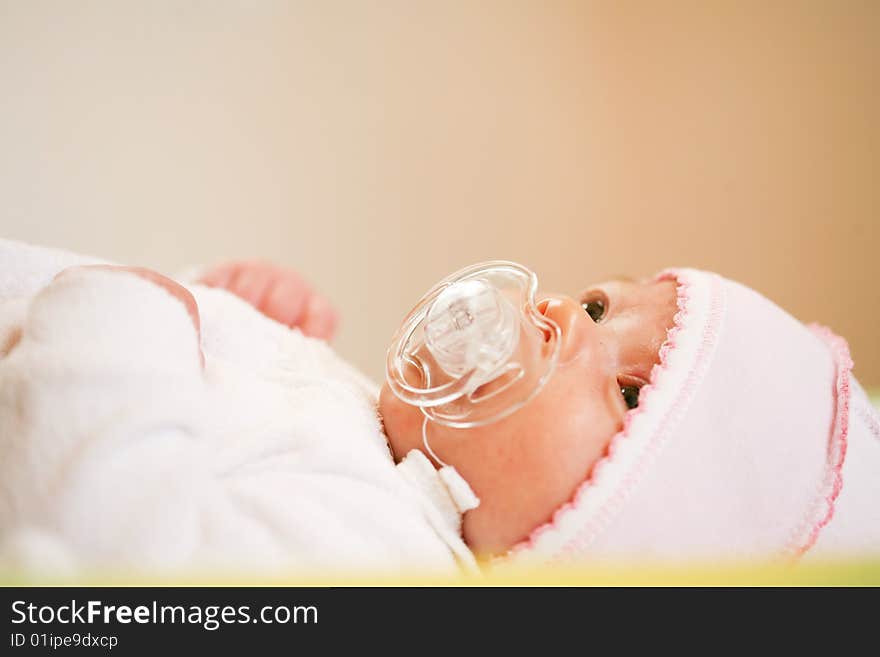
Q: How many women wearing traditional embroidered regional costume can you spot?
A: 0